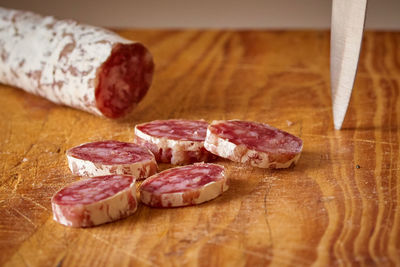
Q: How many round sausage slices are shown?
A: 5